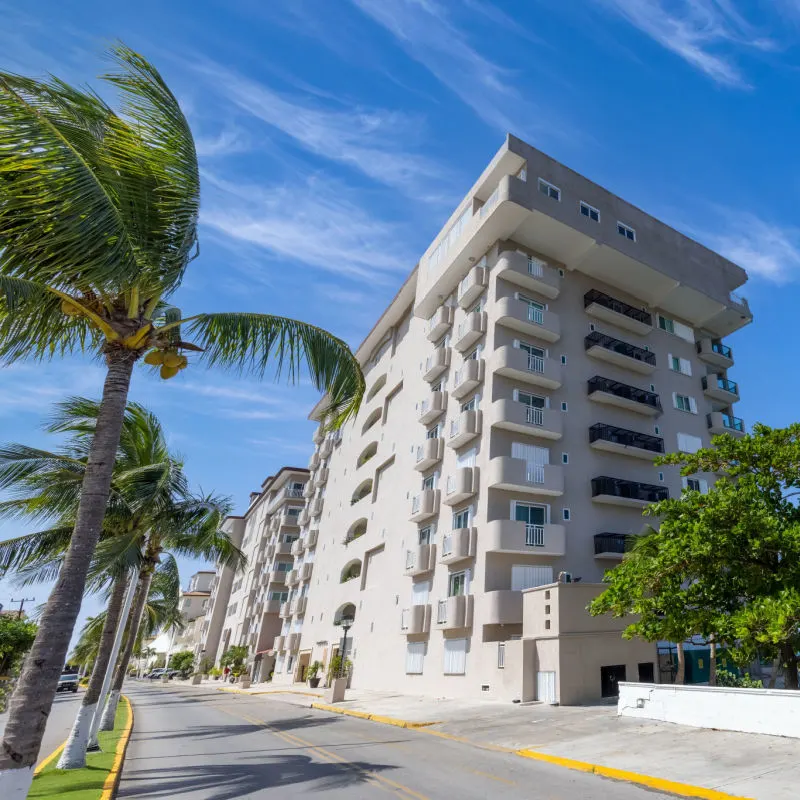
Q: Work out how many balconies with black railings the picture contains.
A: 6